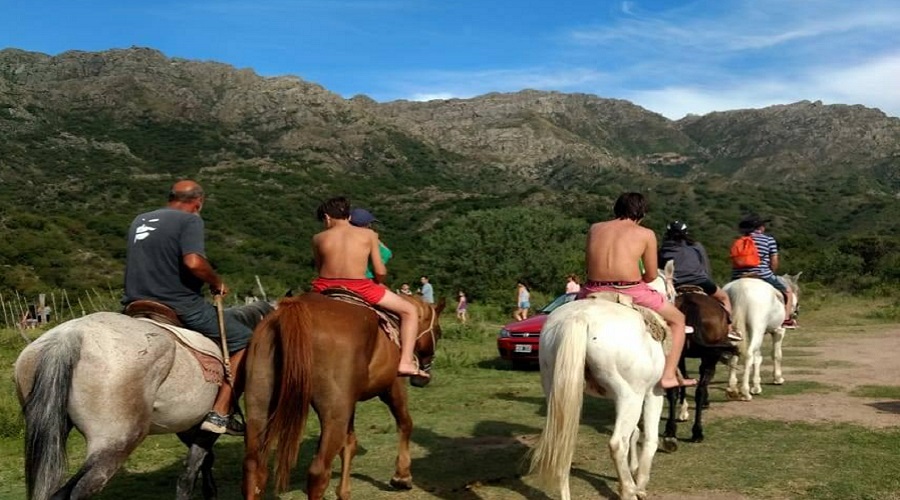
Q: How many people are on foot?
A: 5